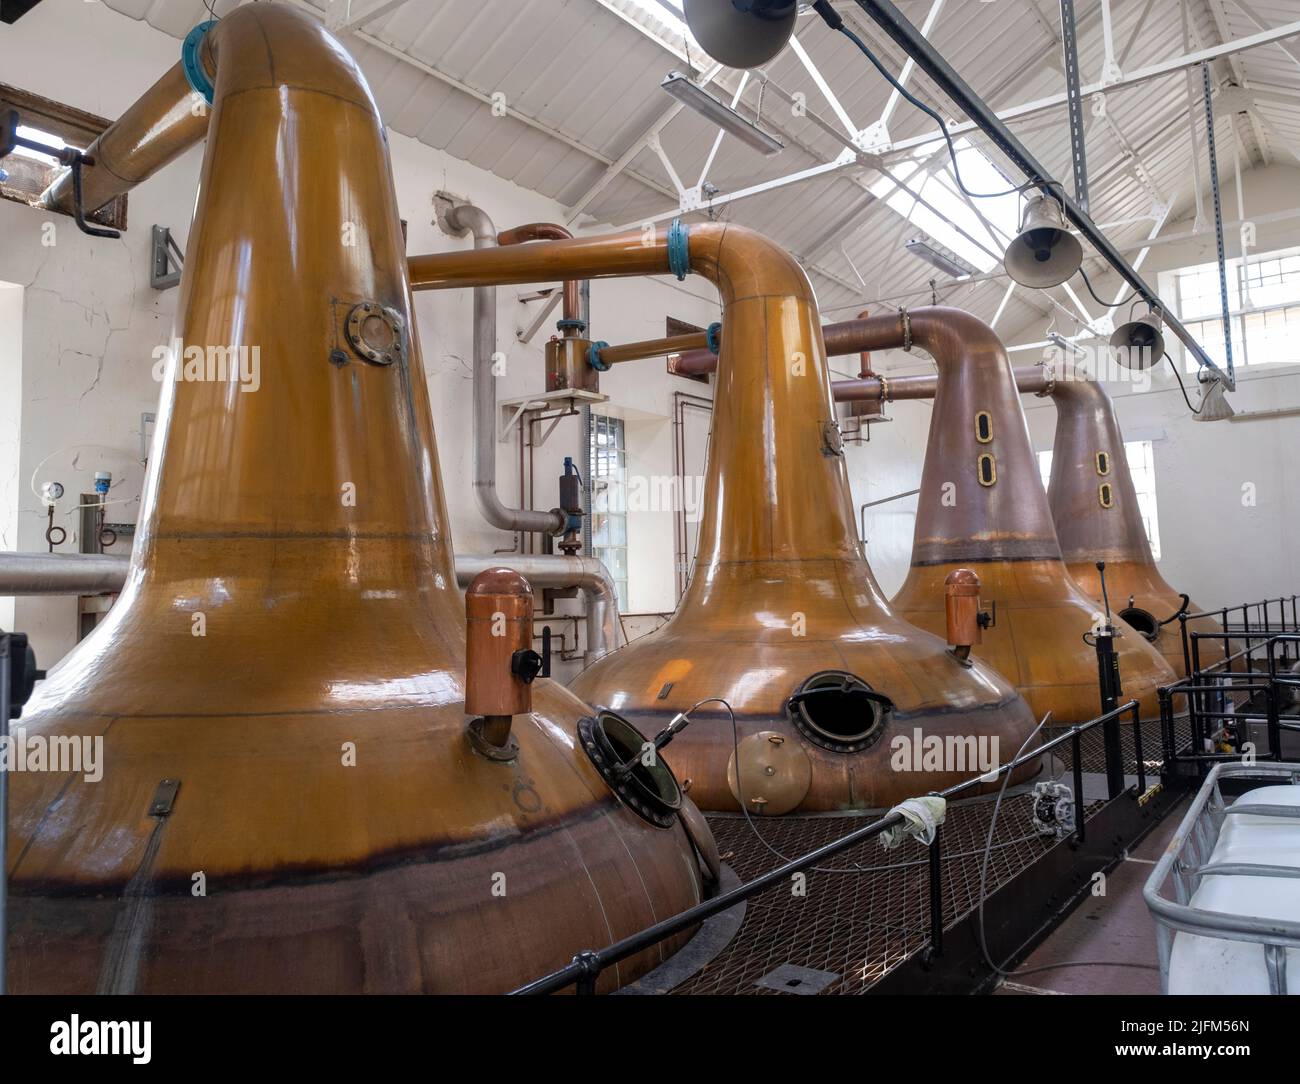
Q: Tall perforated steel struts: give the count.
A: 2